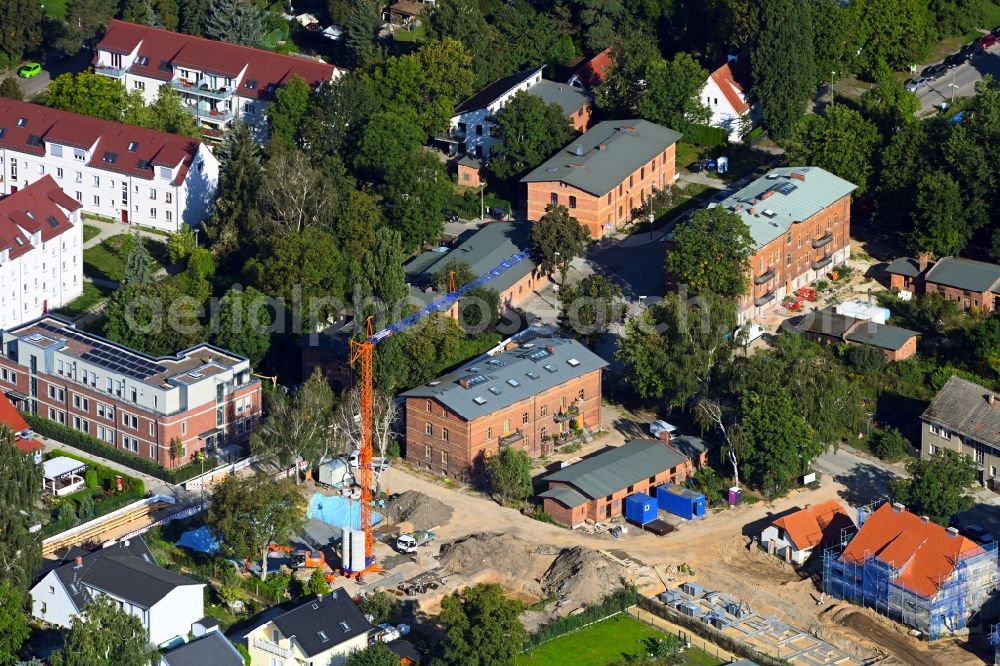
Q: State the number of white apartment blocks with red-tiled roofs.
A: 3